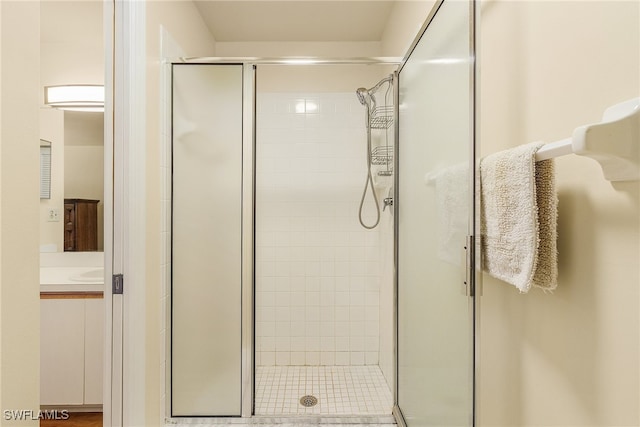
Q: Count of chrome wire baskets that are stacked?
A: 2